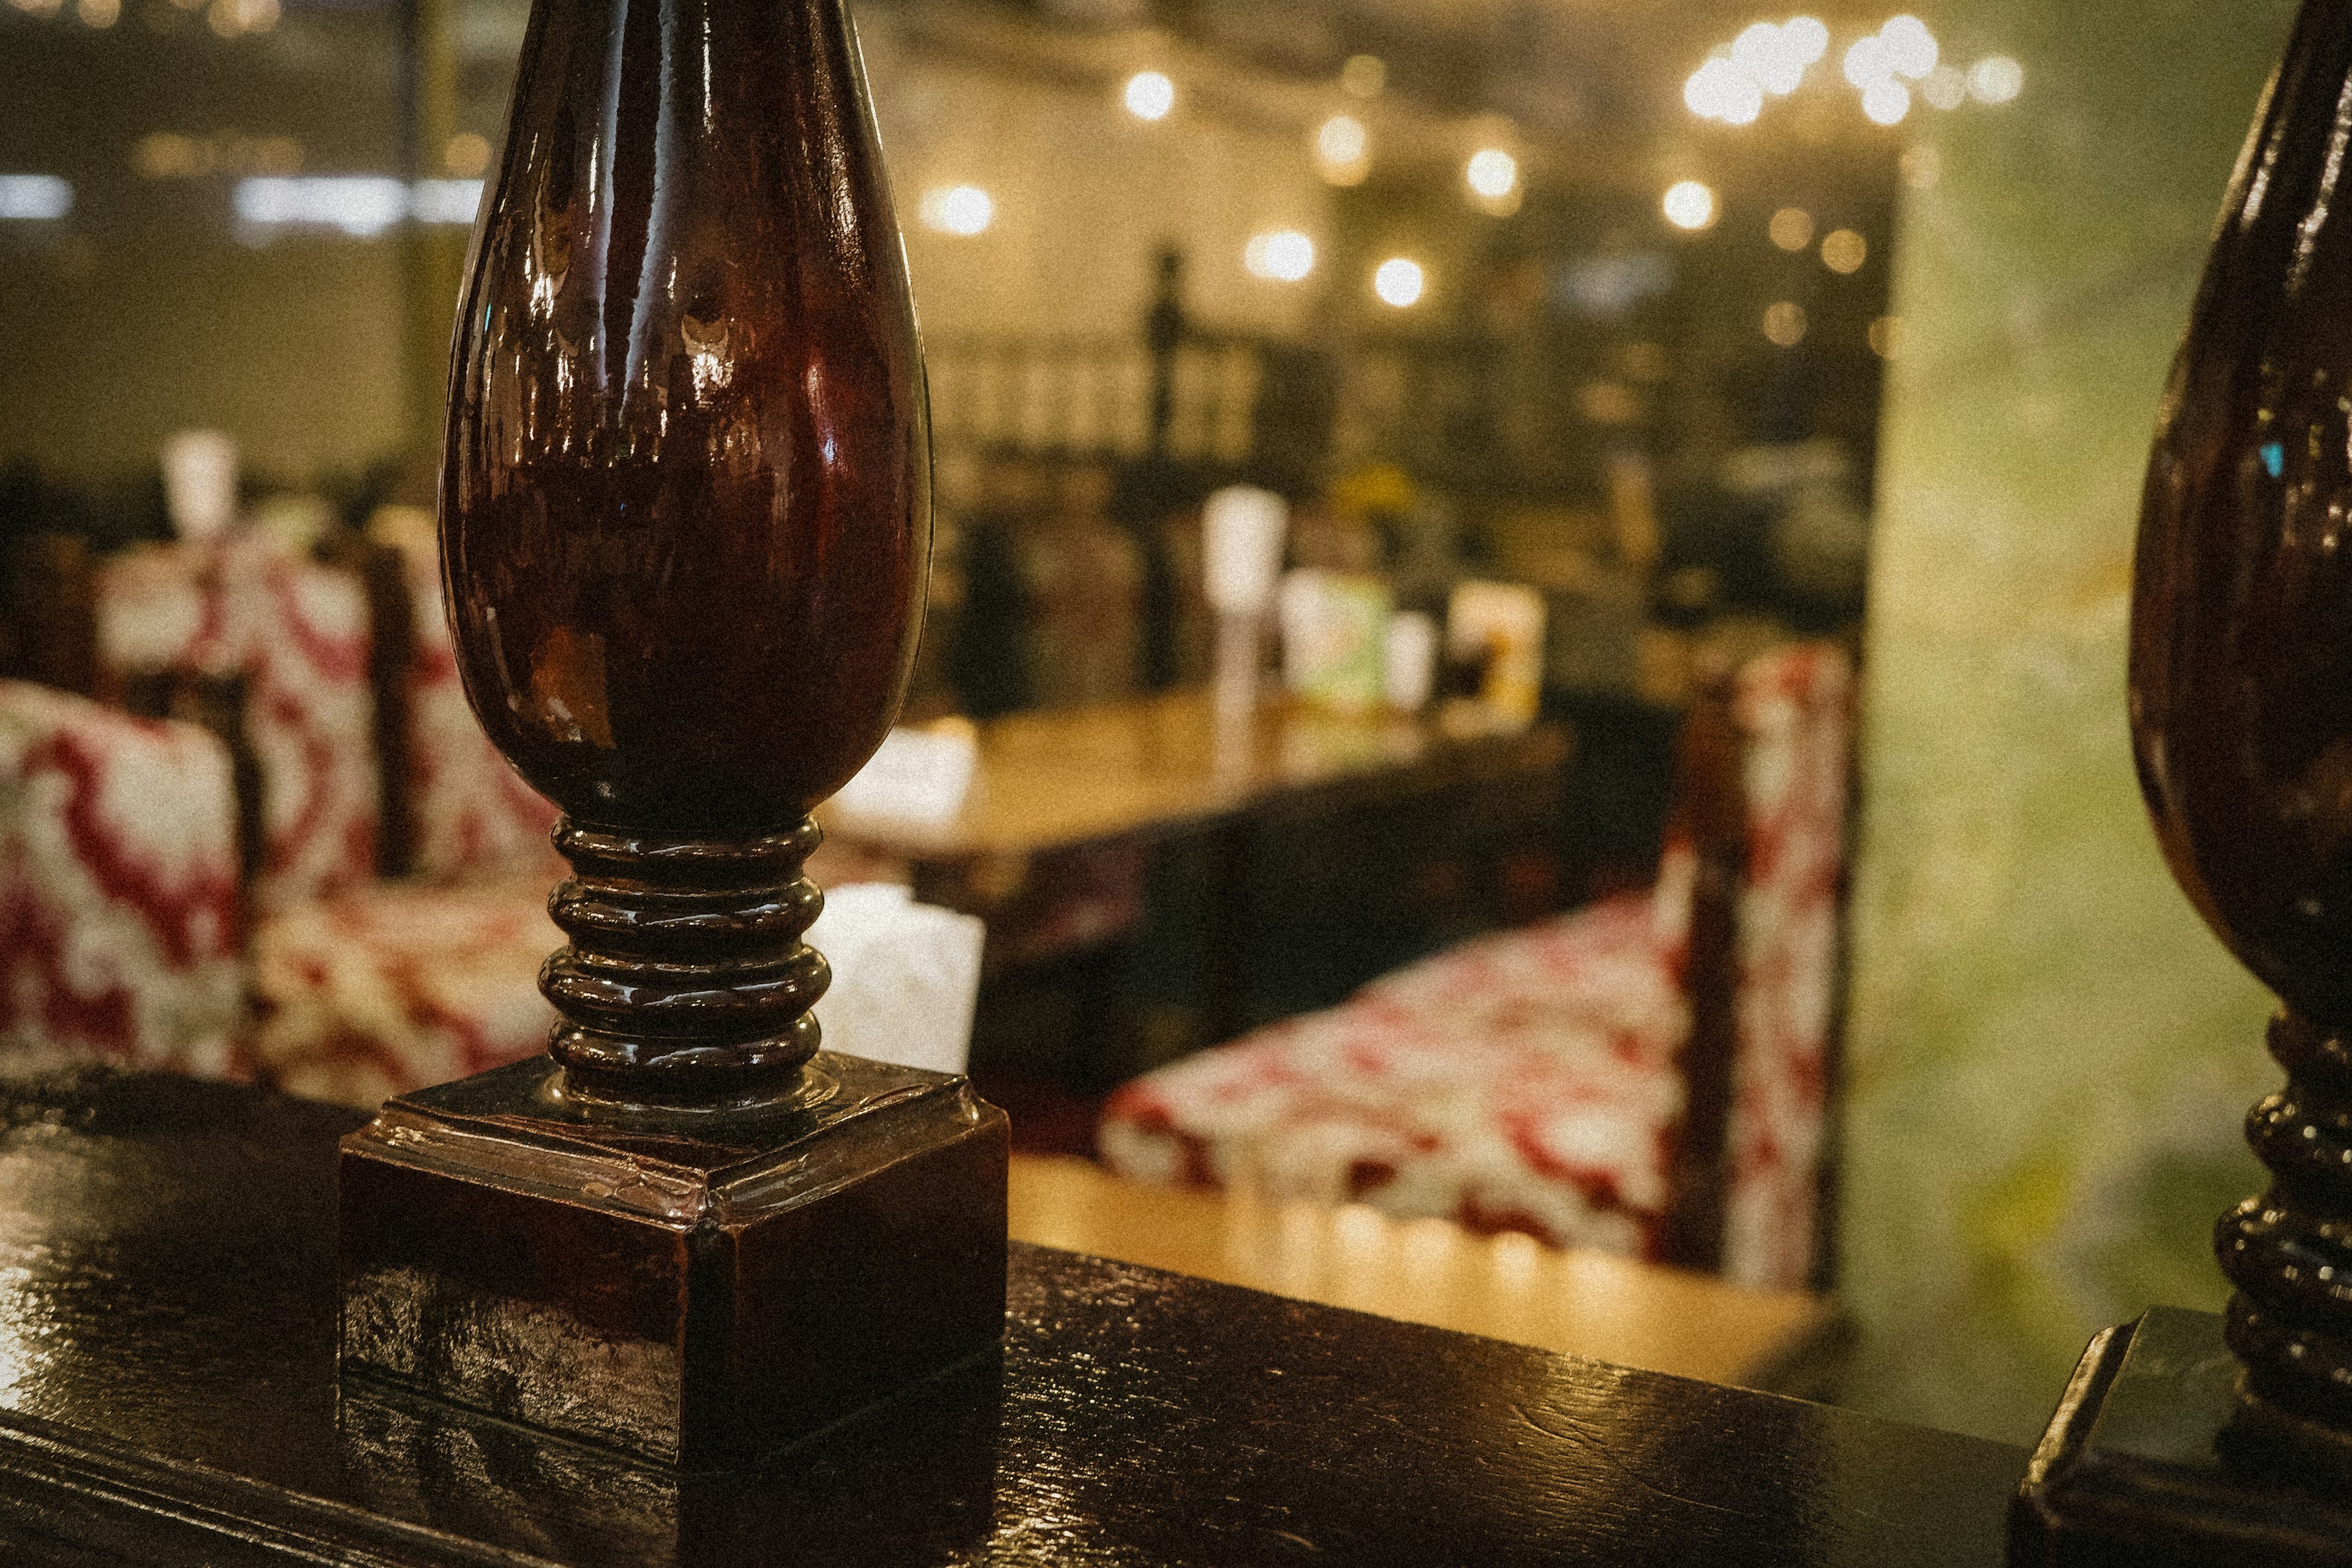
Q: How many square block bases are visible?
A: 2